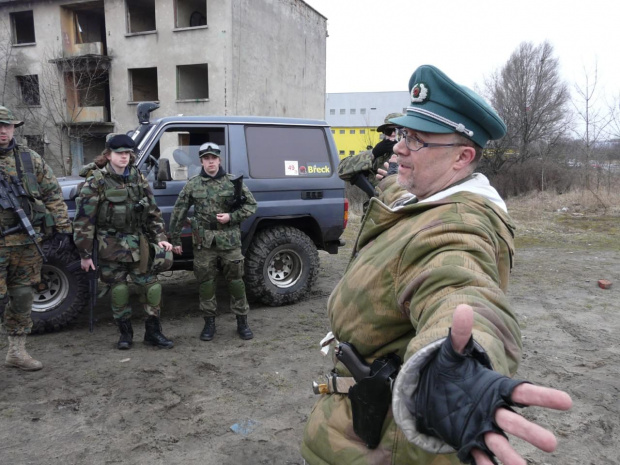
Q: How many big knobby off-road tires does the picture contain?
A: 2